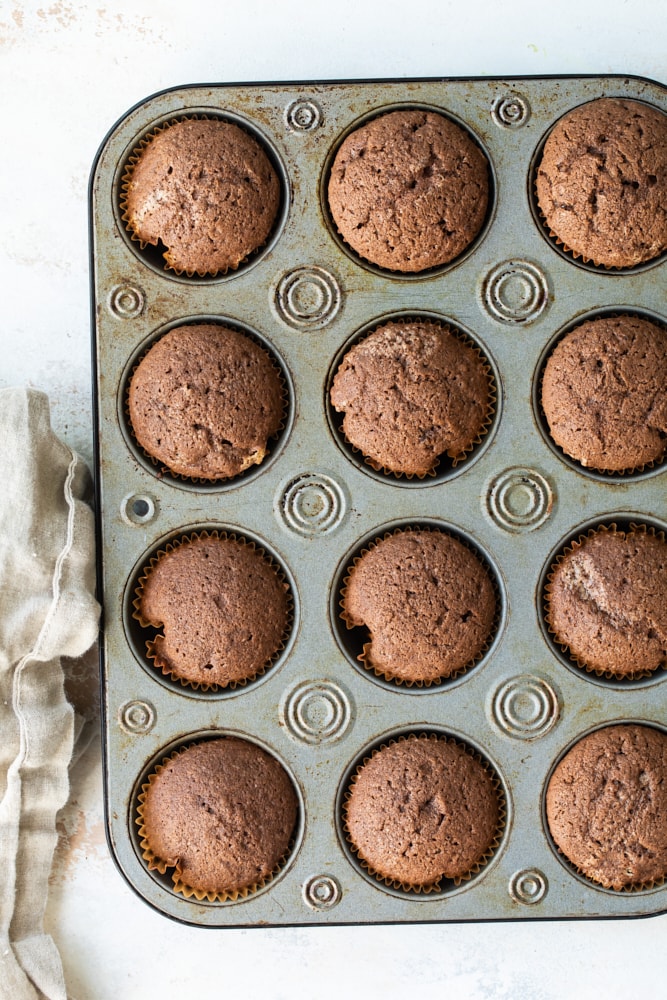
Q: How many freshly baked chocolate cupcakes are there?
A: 12